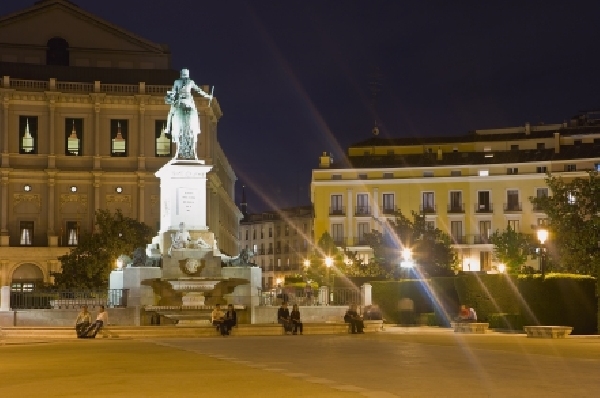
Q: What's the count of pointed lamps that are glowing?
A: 4